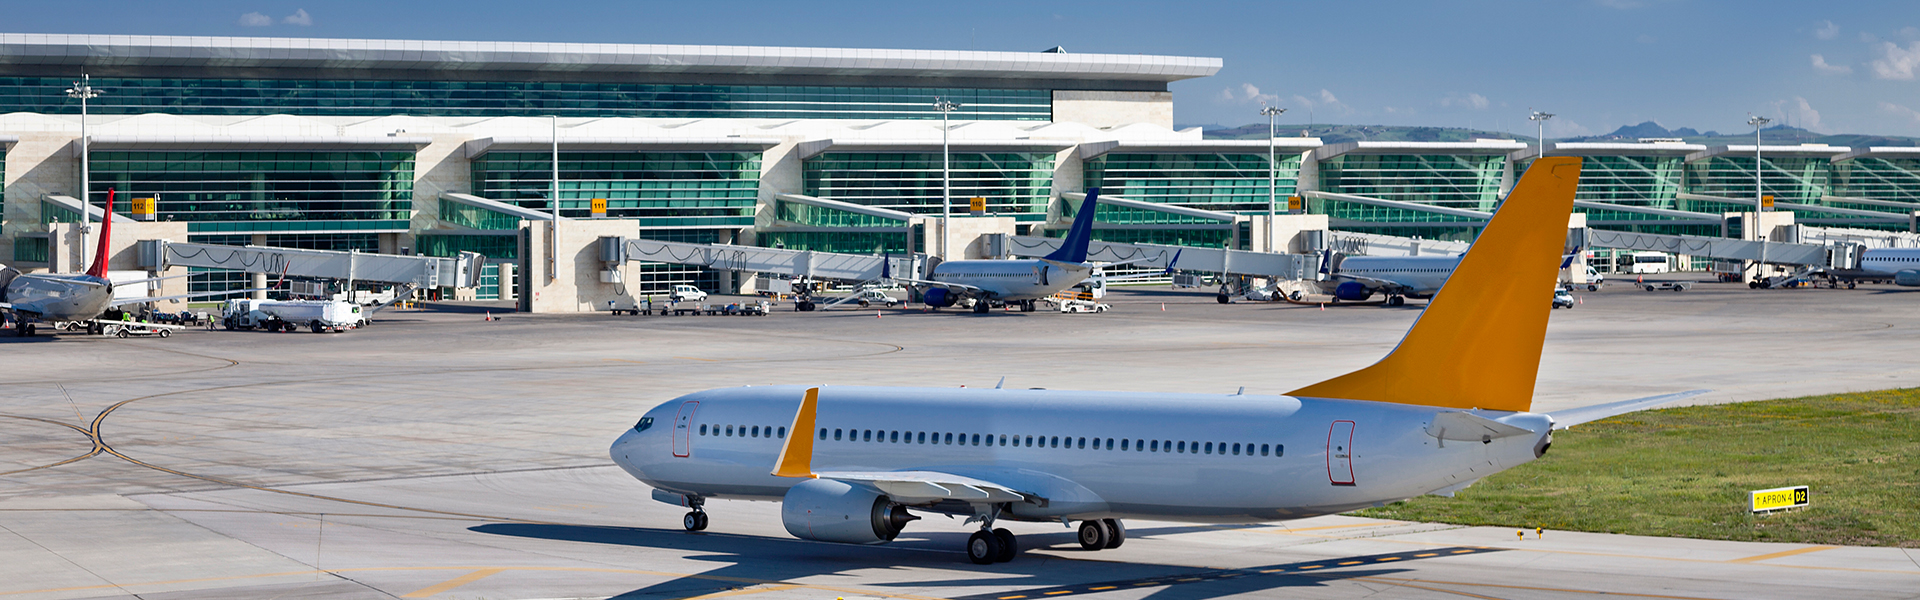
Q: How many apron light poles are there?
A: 5